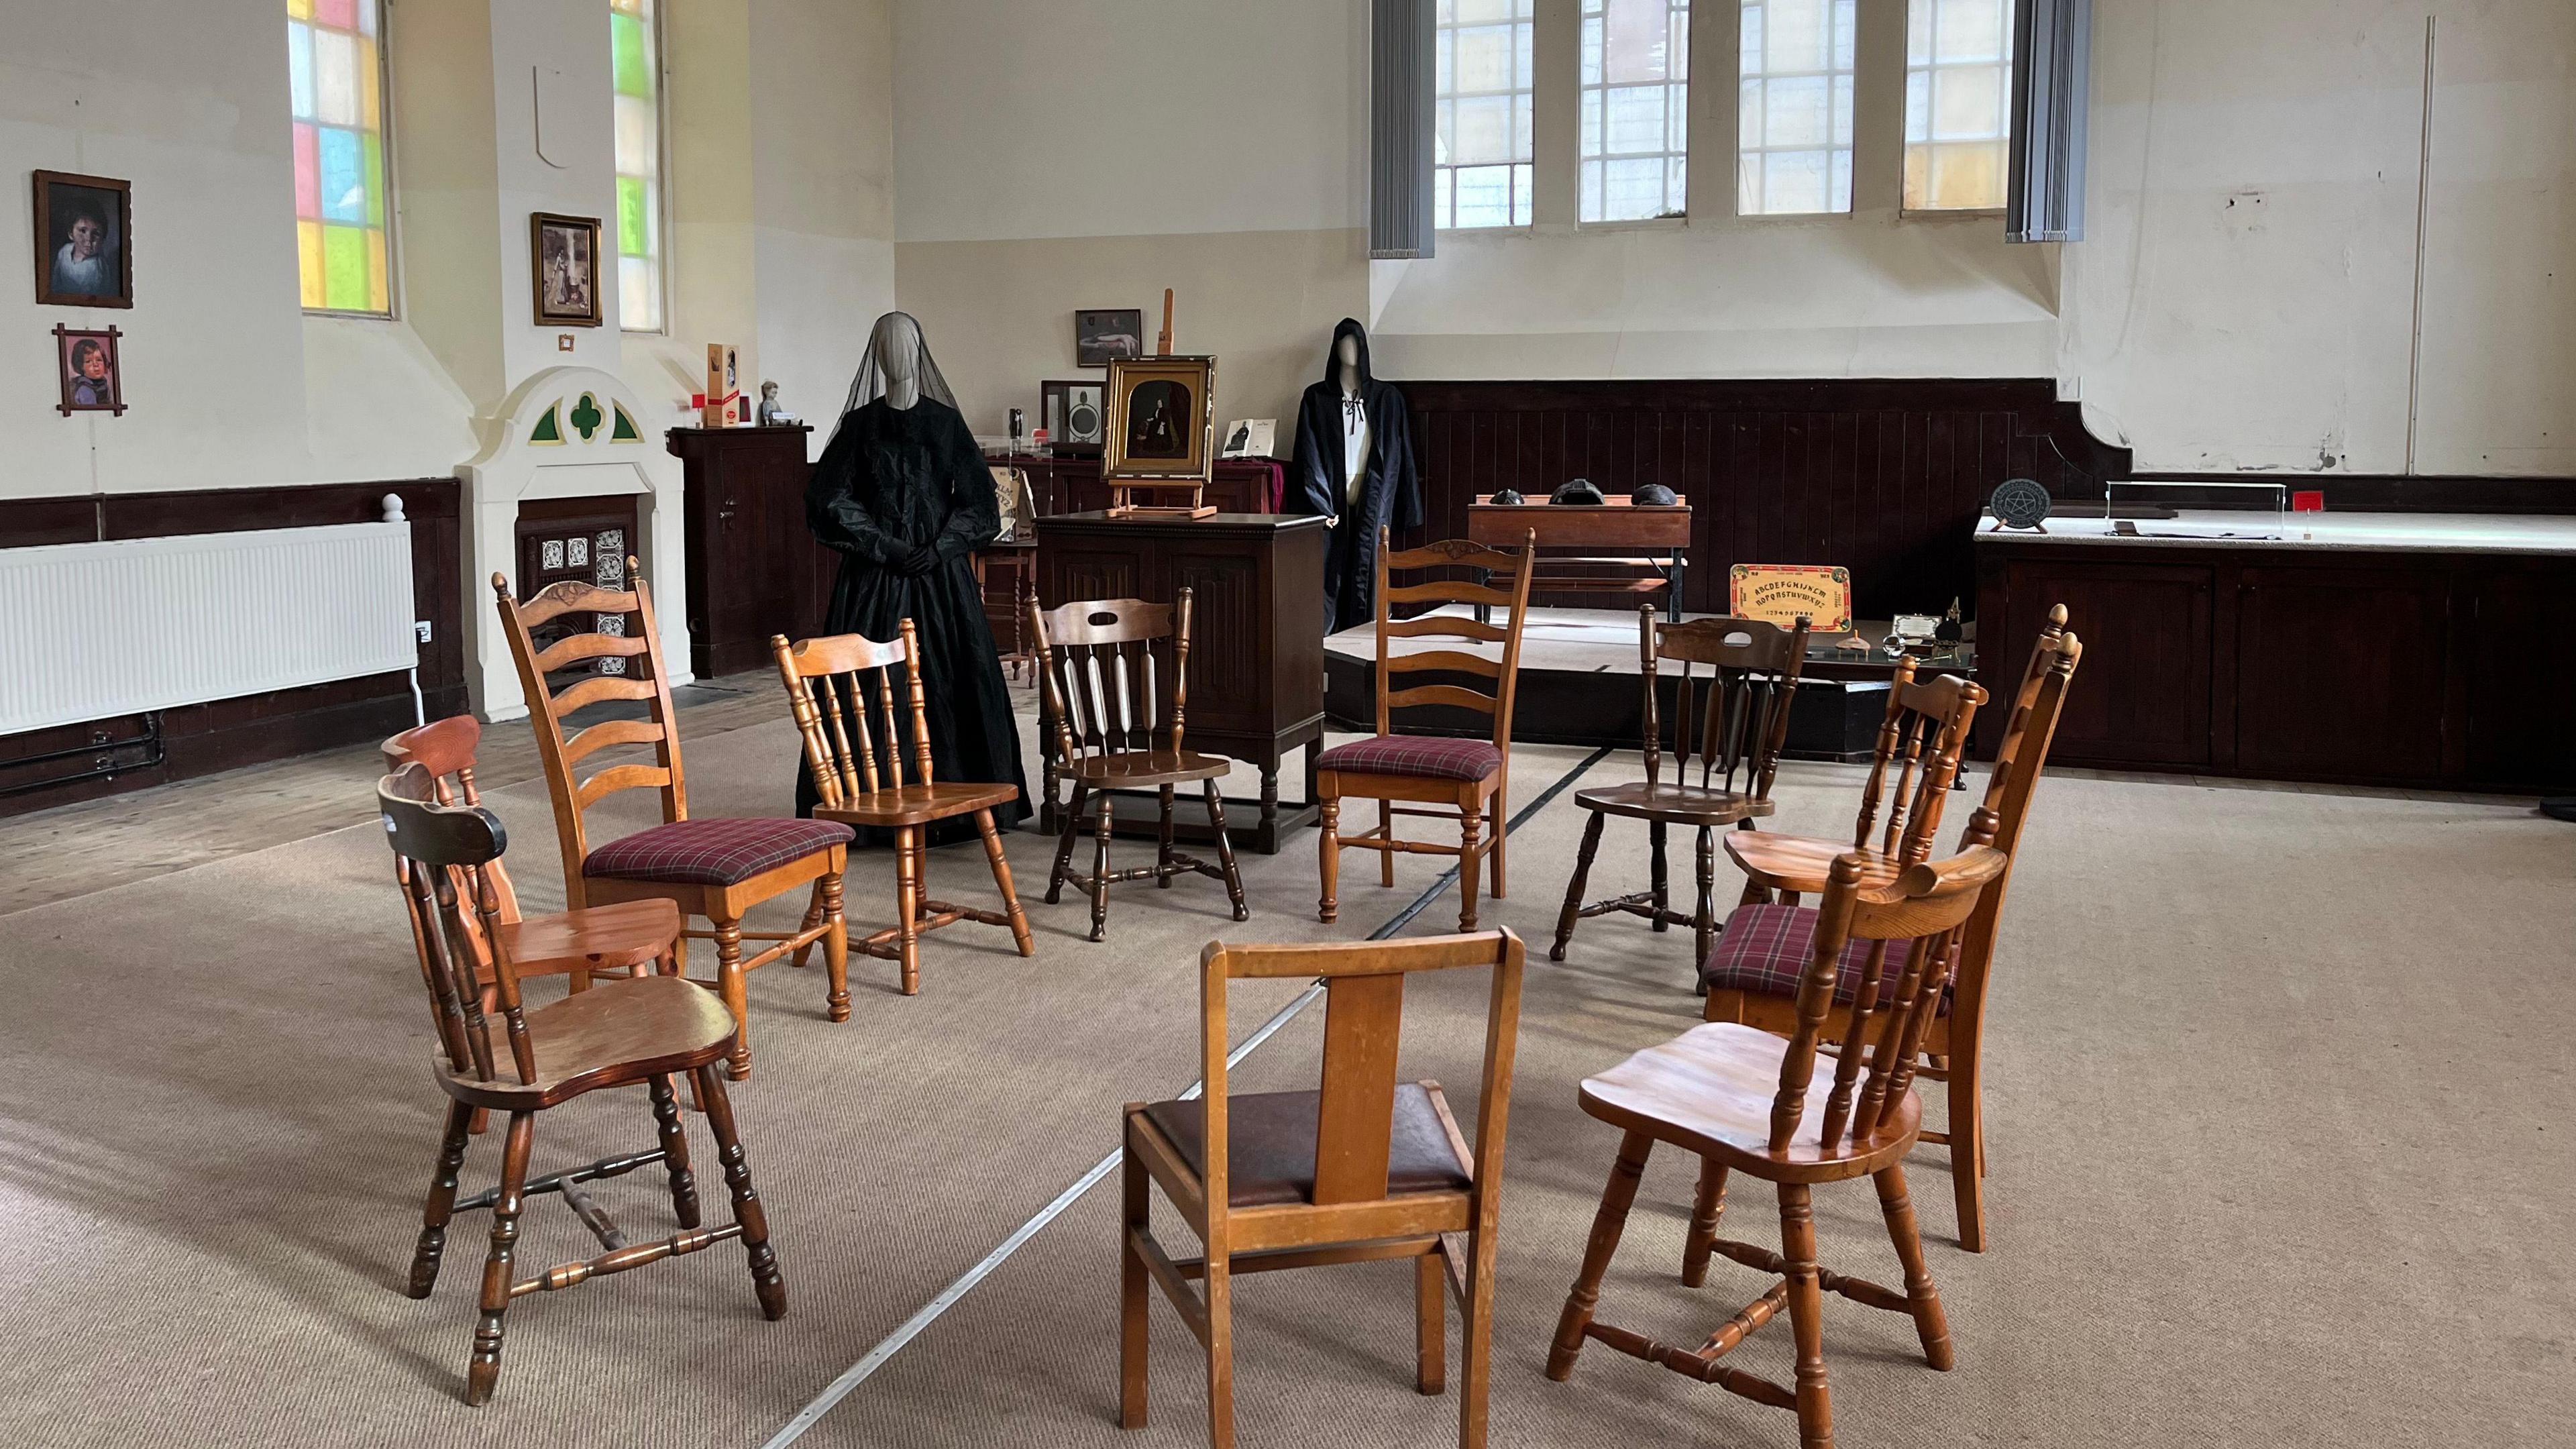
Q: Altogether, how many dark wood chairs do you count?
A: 3